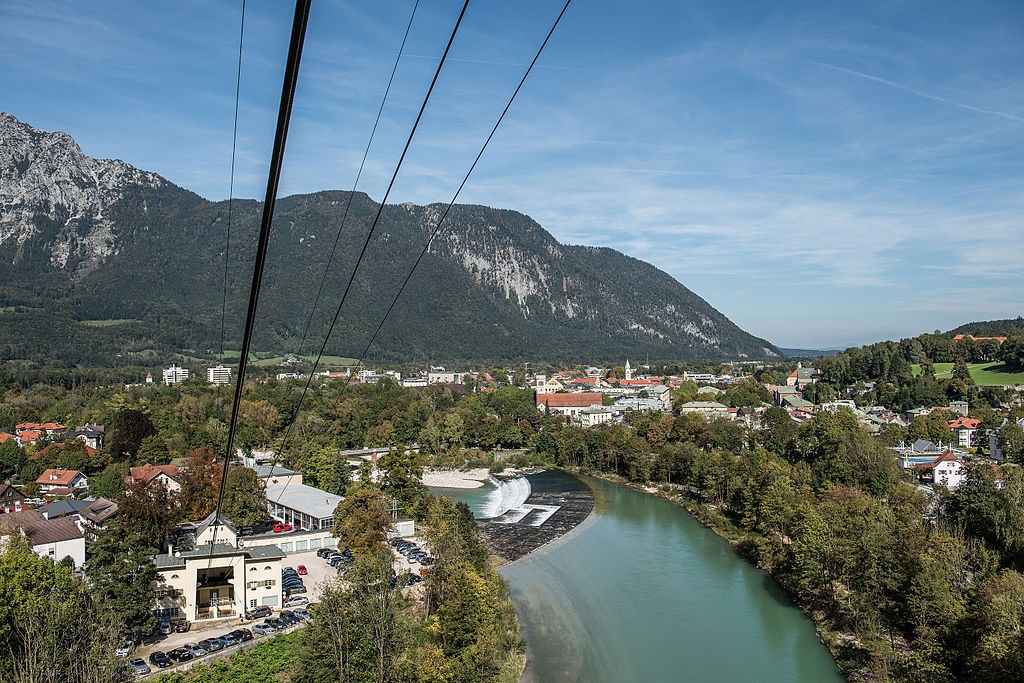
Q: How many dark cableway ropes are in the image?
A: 5